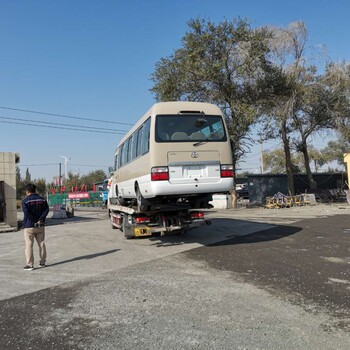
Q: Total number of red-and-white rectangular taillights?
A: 2